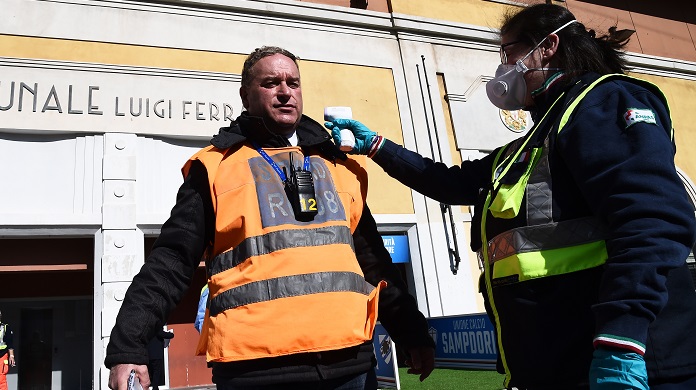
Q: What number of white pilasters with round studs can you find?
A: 1